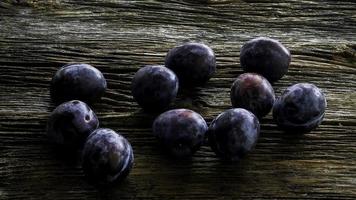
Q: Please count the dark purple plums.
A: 10